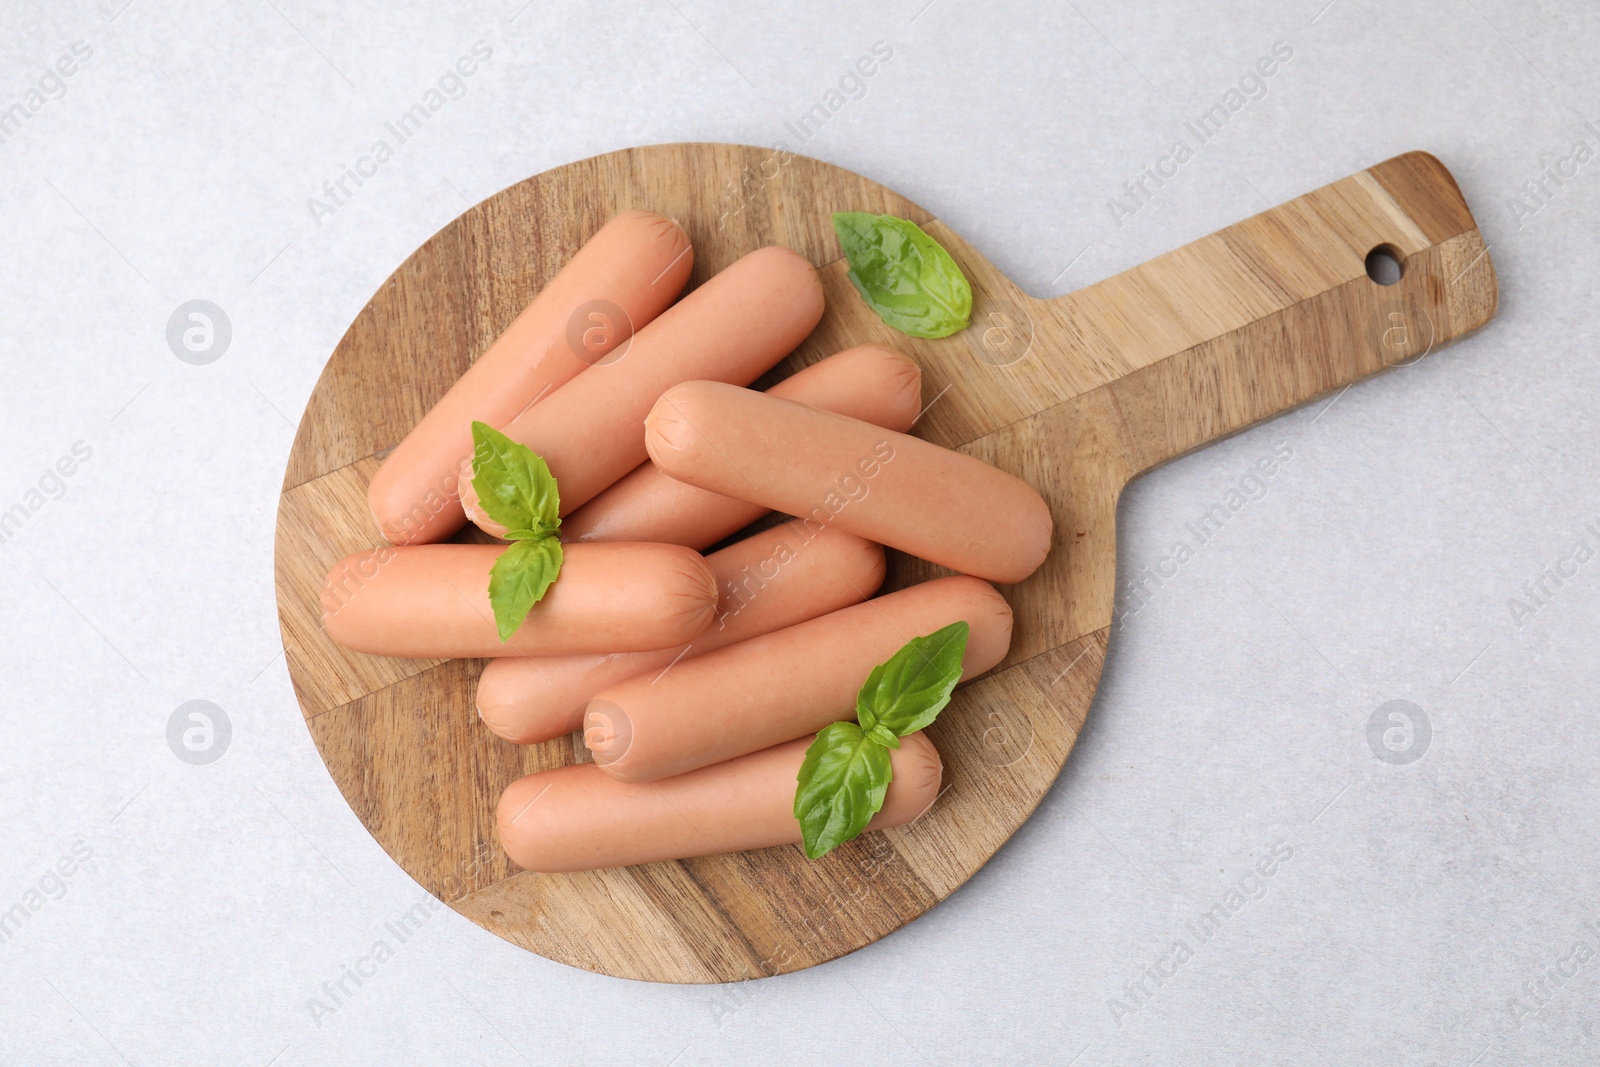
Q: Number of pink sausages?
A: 8